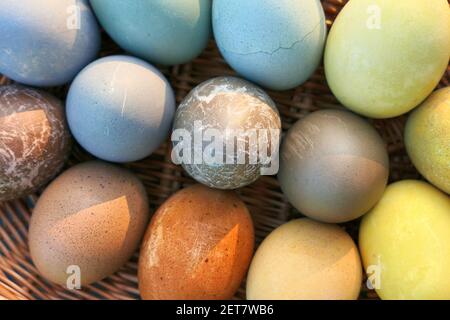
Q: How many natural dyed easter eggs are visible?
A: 13